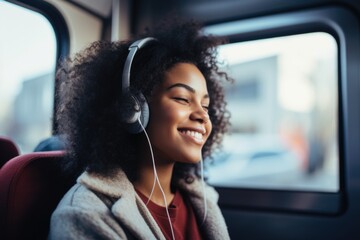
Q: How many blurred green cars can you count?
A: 0